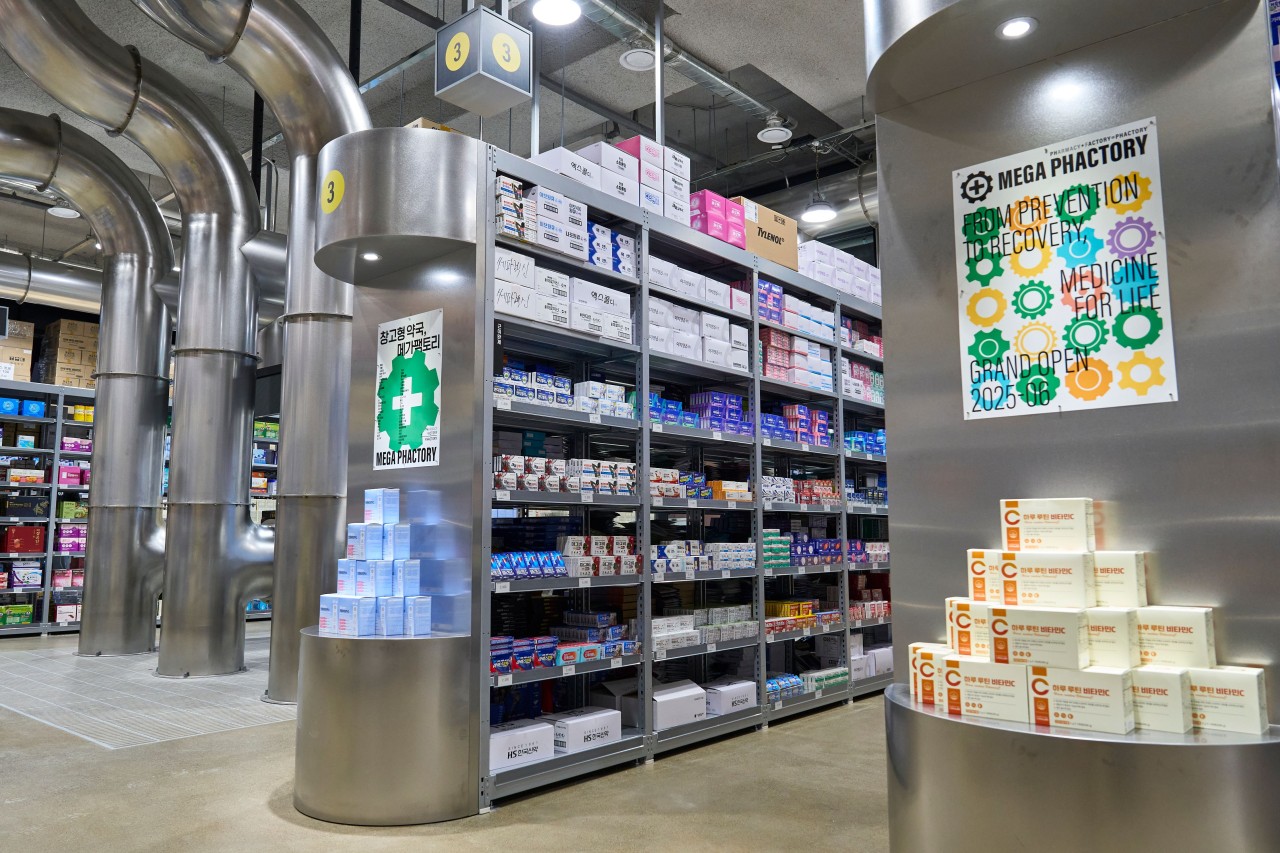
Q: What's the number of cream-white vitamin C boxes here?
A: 15